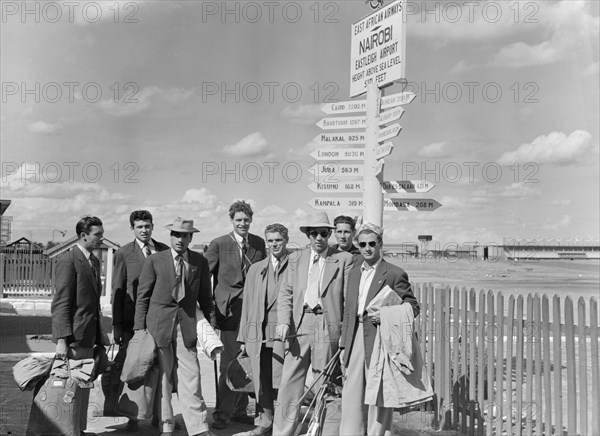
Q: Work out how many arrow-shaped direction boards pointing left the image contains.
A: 7